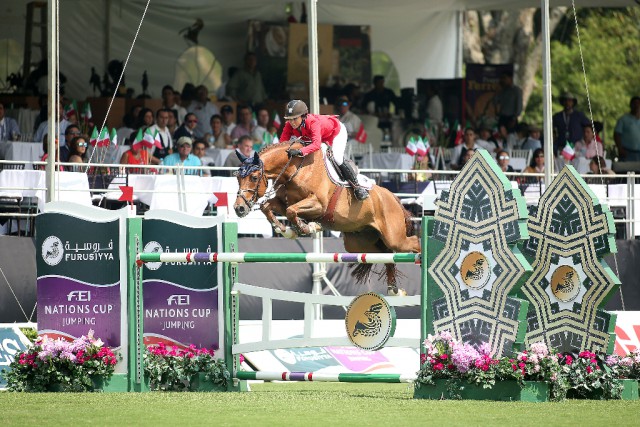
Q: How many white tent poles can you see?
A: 3